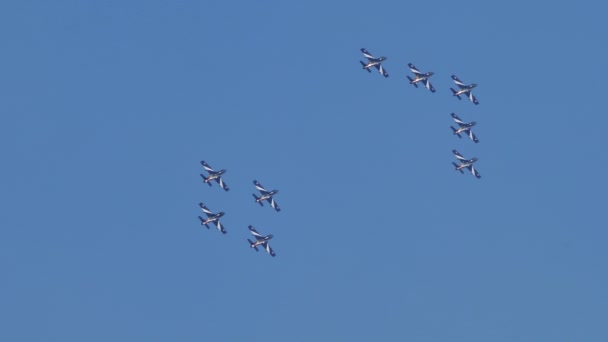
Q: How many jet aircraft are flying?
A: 9